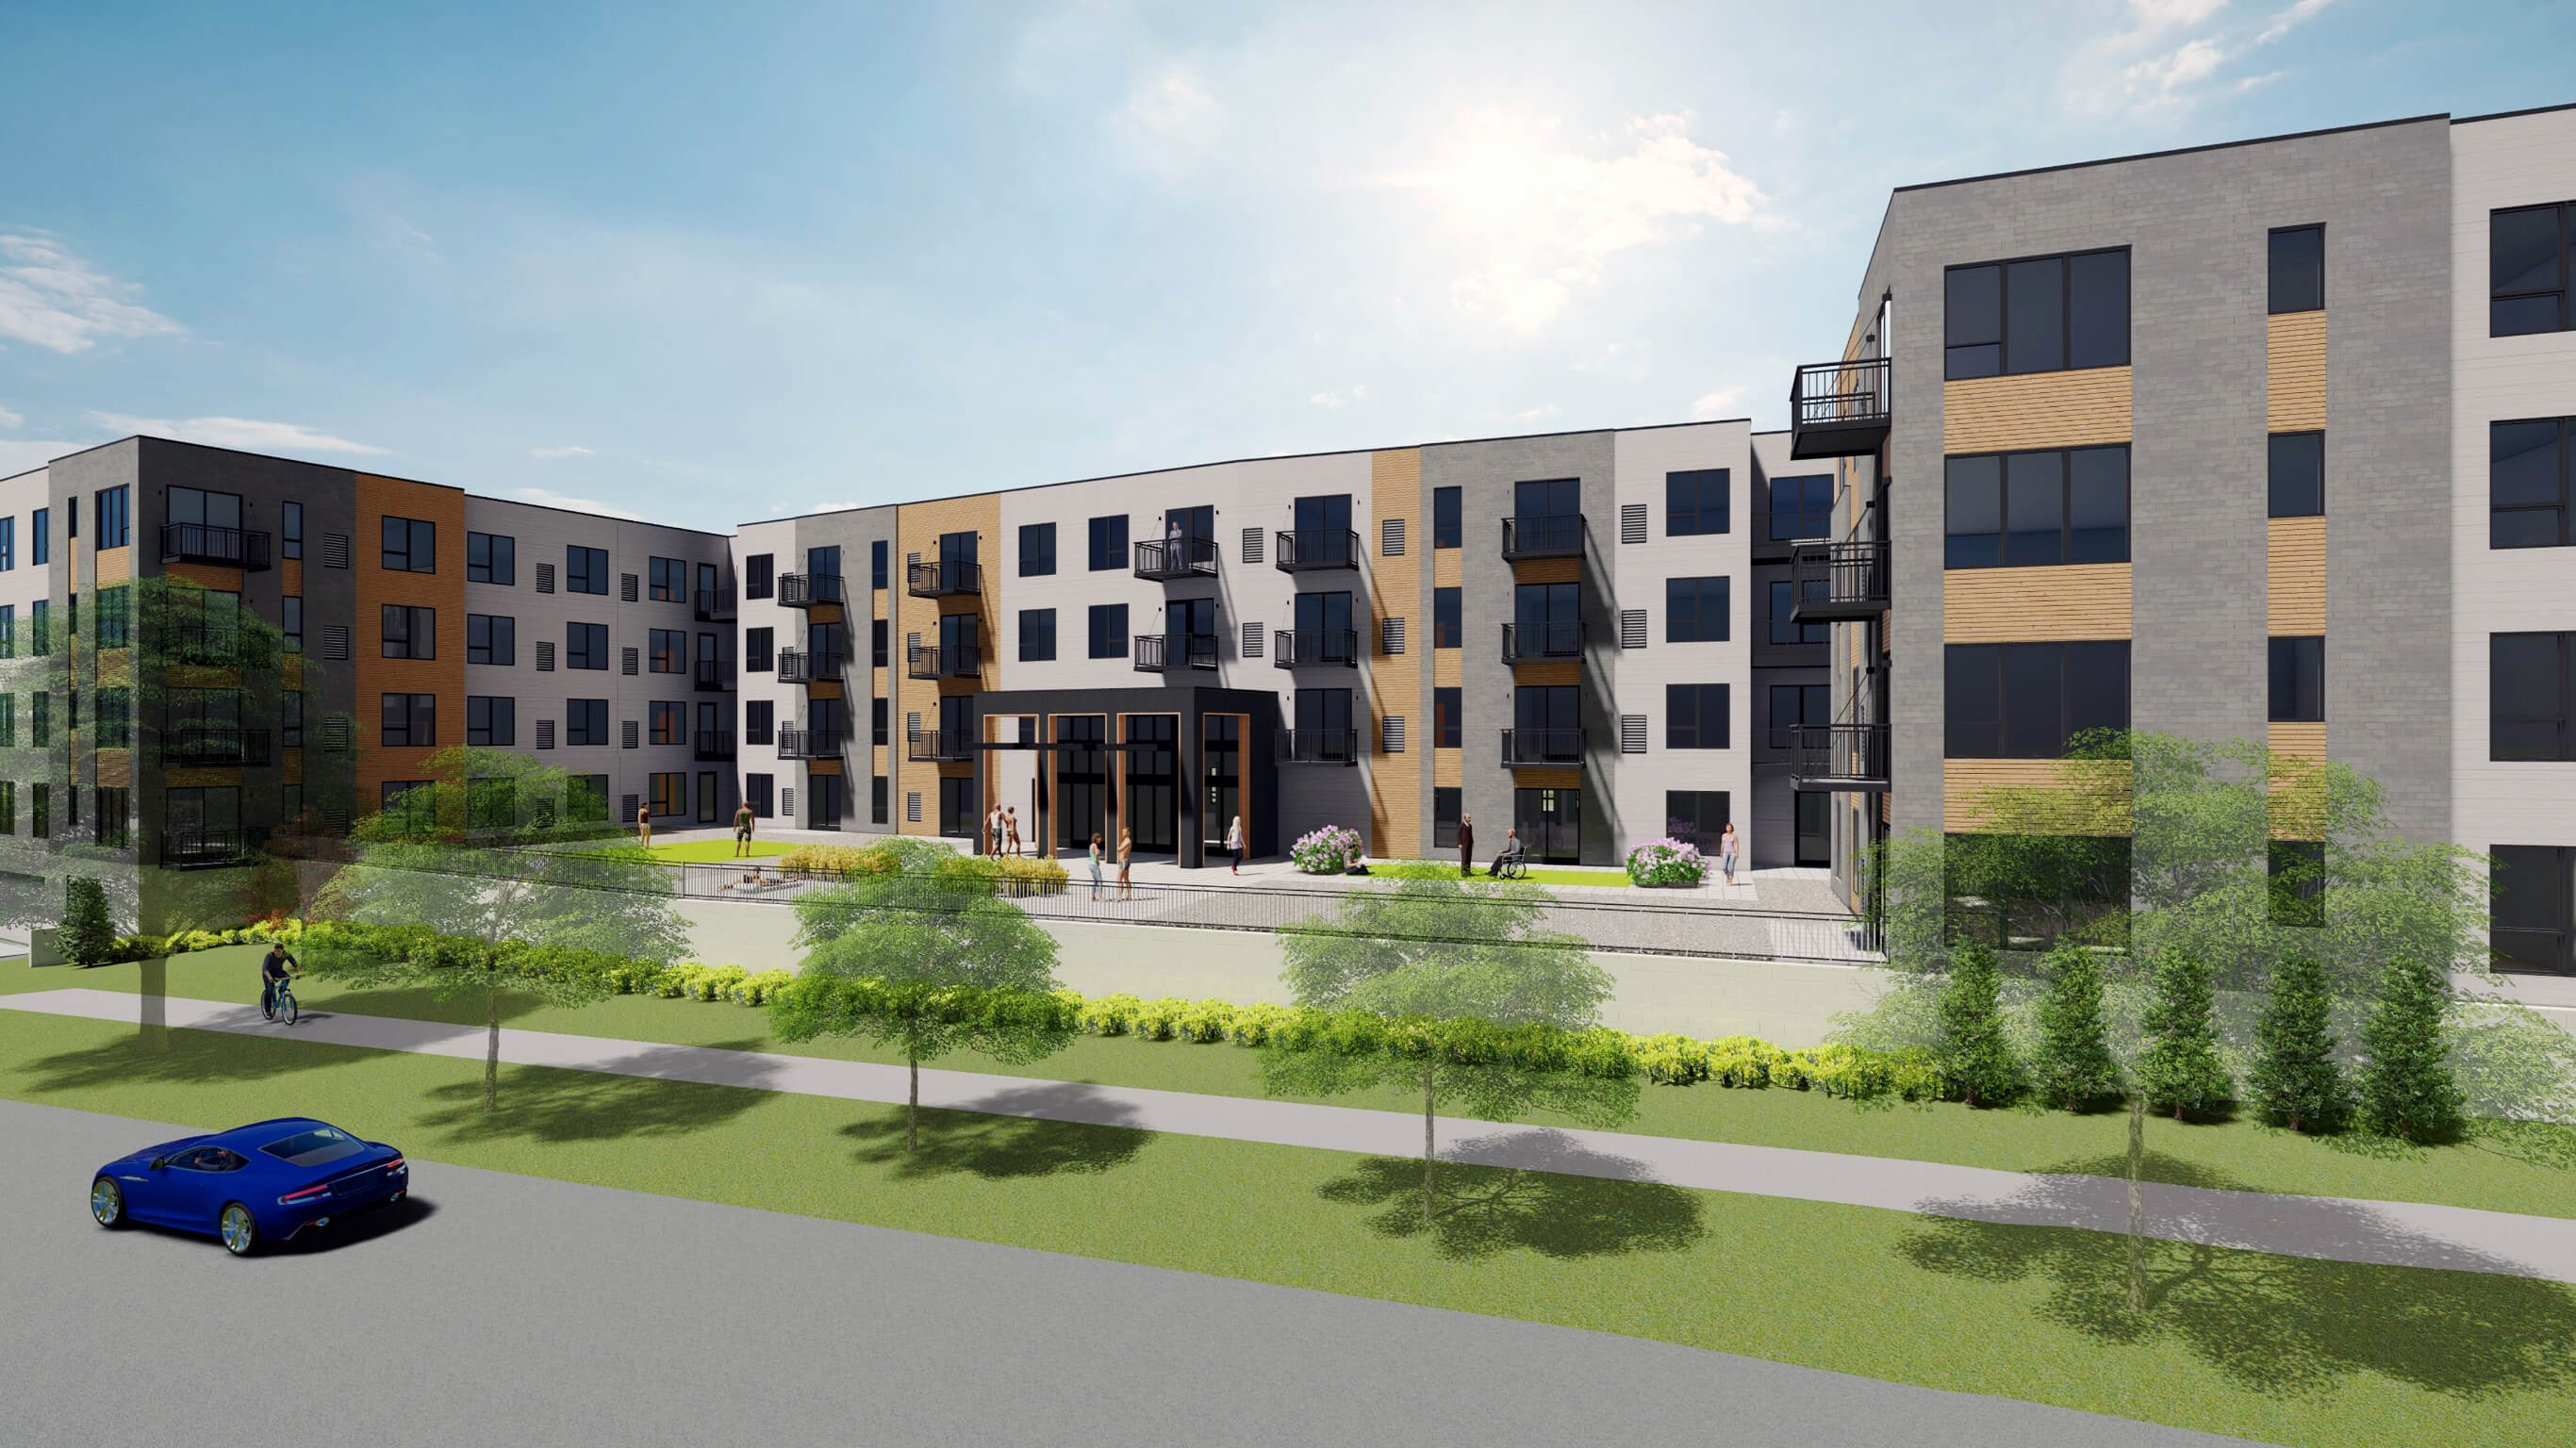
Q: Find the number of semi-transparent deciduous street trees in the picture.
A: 5